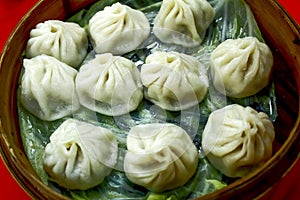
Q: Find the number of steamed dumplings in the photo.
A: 10